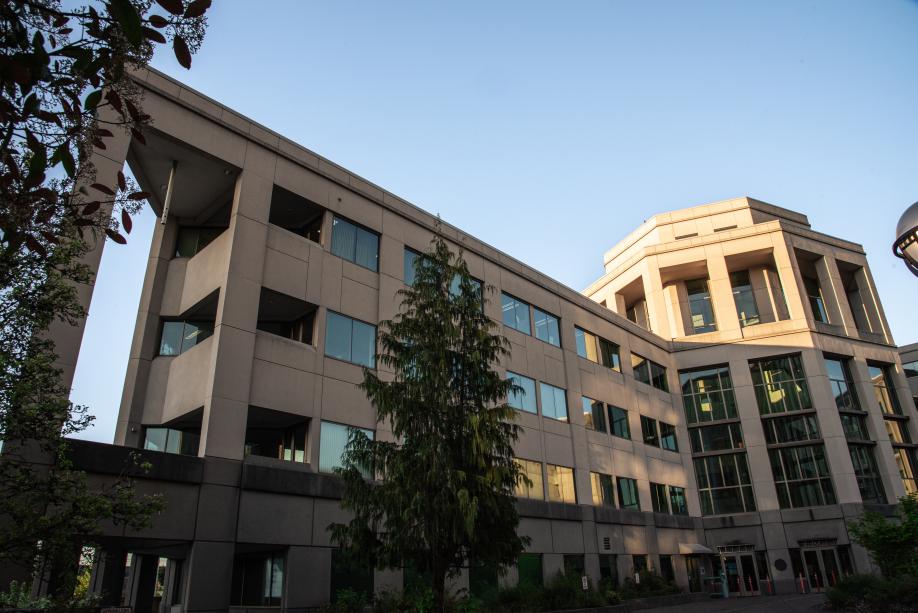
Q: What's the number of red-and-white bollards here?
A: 7